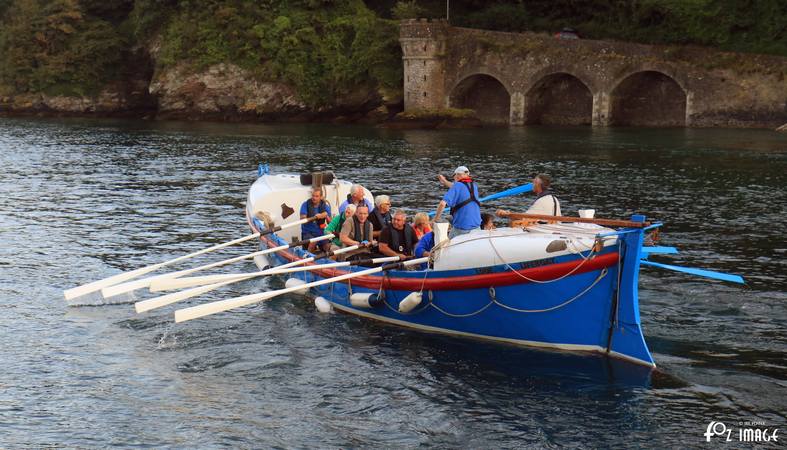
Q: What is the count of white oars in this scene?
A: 5